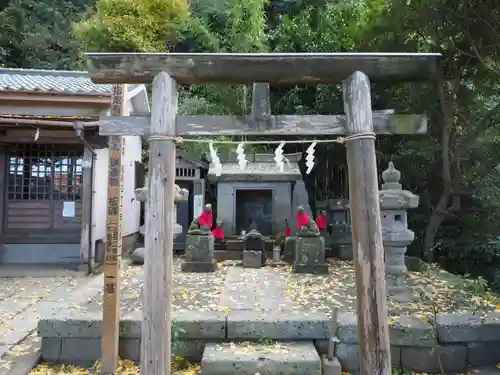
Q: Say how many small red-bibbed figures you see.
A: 5